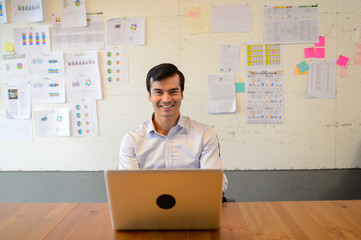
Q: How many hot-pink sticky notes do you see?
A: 4